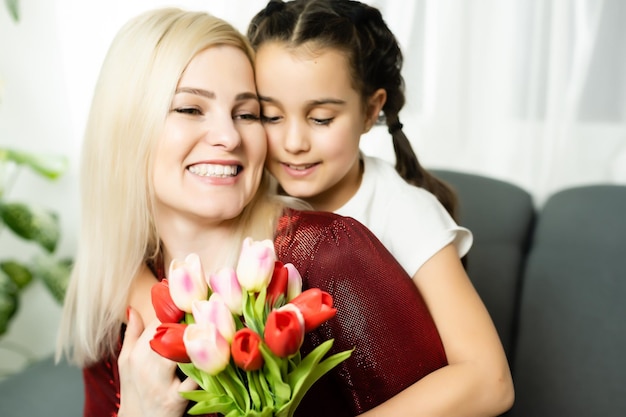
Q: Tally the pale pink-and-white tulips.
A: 6